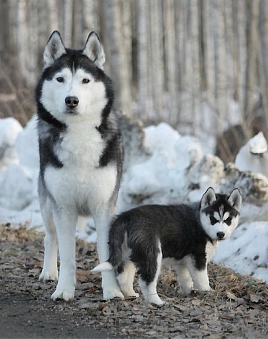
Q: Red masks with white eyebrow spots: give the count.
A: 0